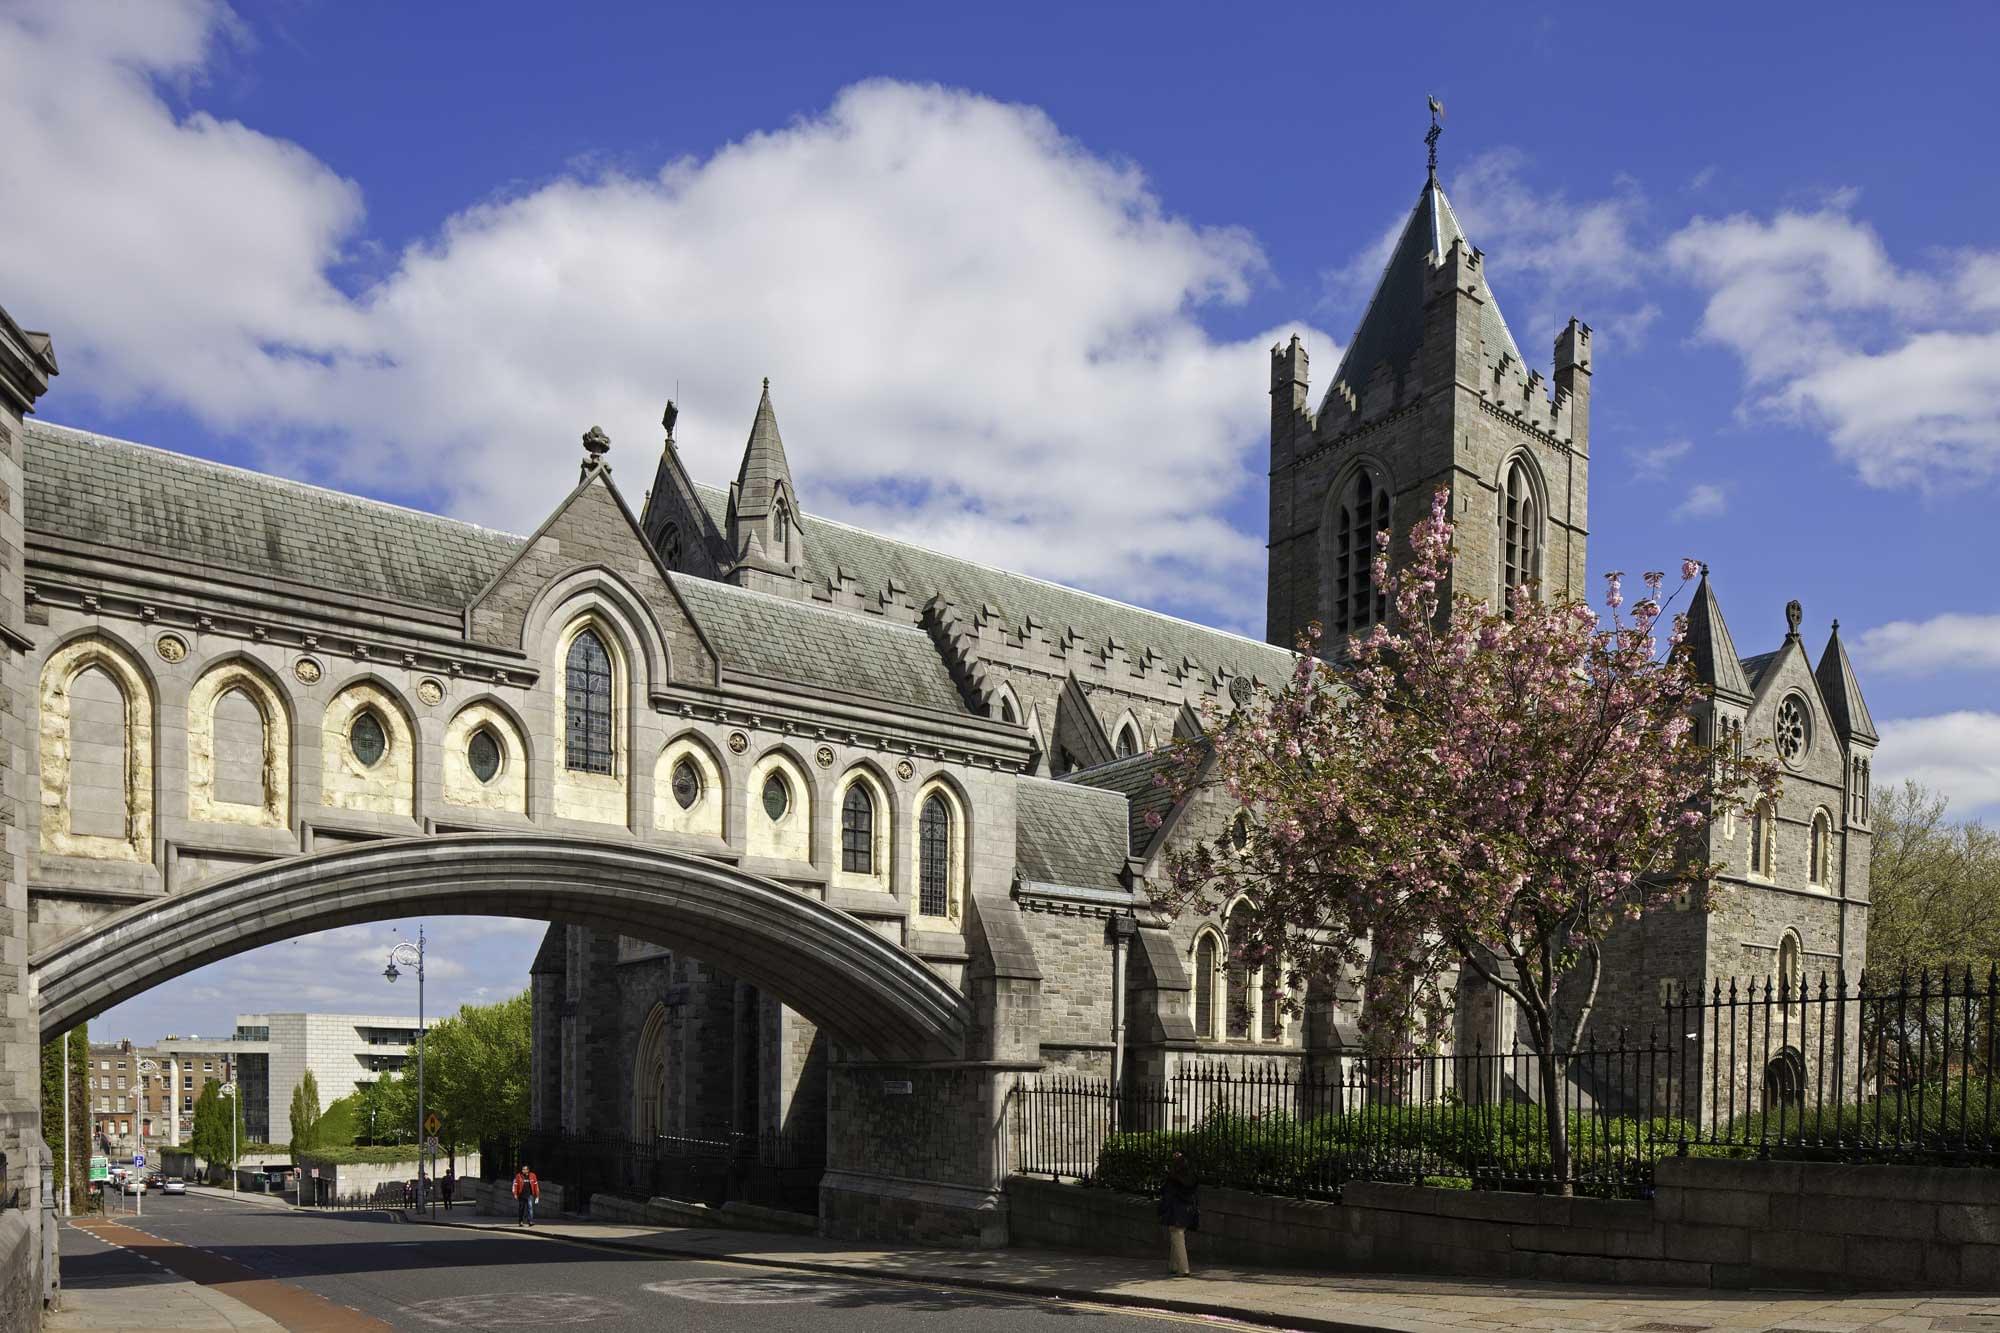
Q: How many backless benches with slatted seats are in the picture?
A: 0